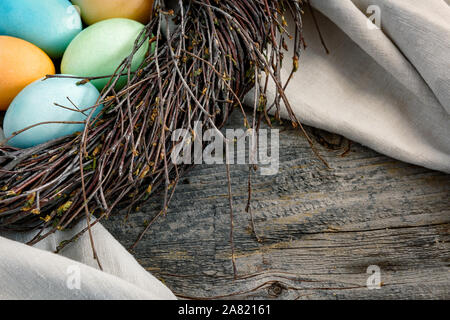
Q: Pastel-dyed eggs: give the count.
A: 5